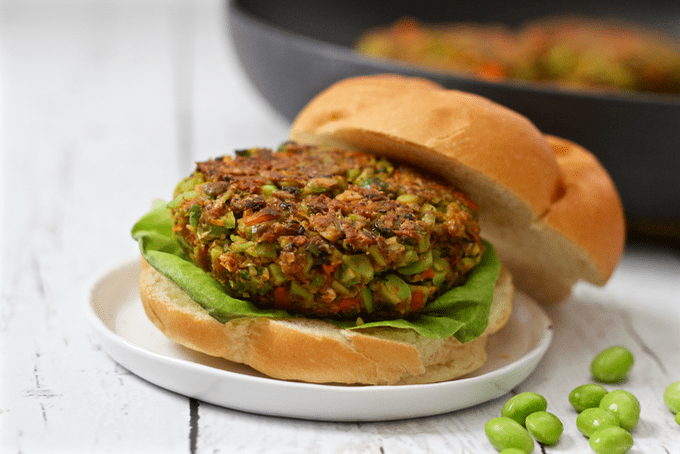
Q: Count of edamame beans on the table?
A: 11